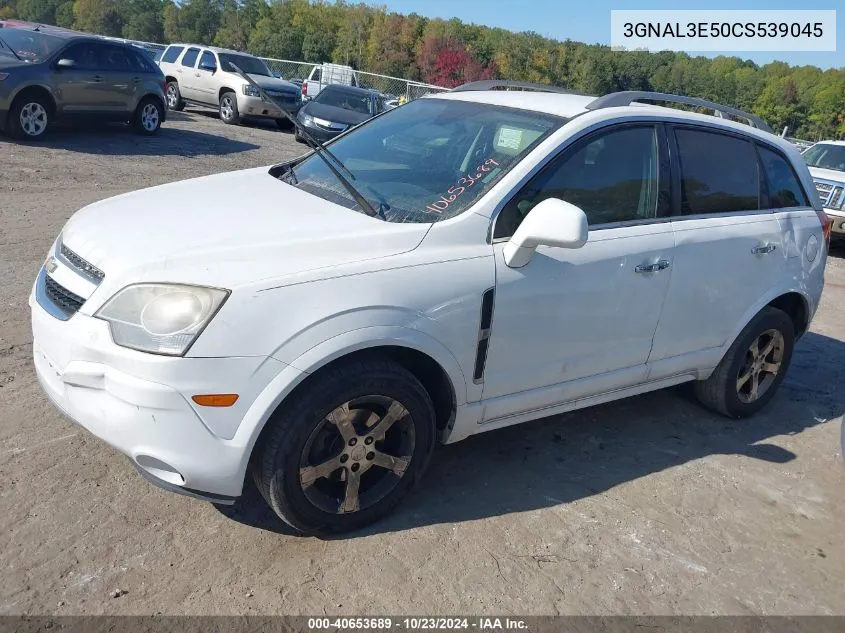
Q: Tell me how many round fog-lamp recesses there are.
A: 1